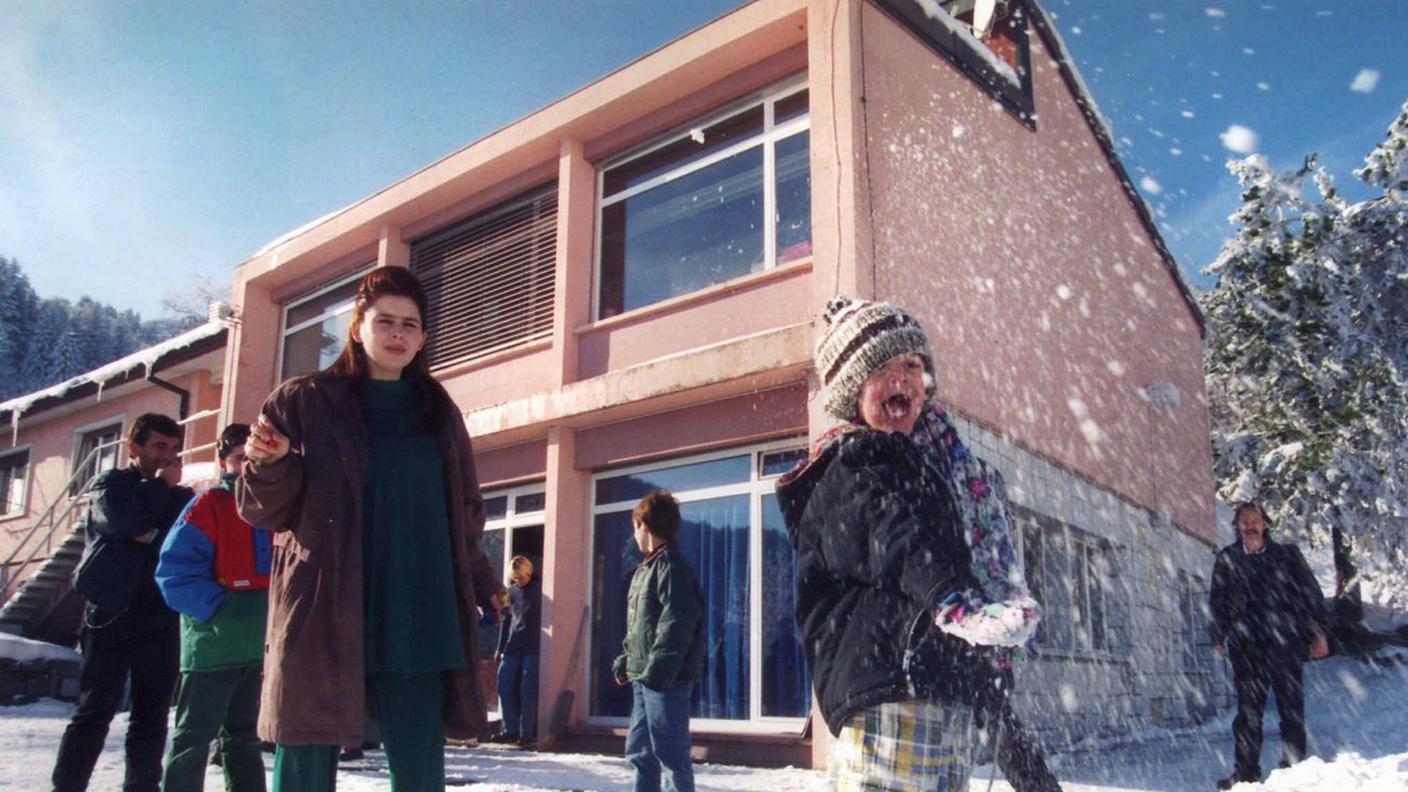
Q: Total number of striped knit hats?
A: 1